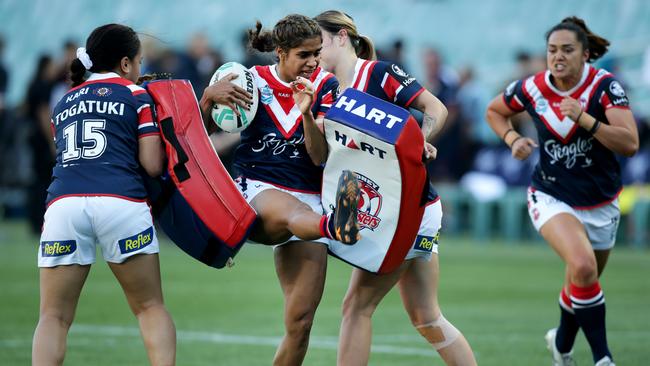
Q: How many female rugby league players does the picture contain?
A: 4